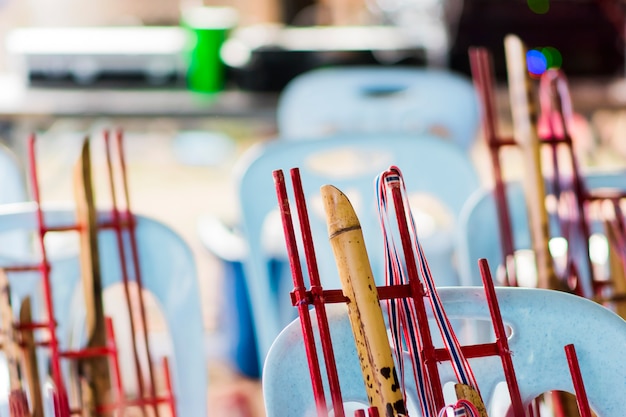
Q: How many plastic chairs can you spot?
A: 6